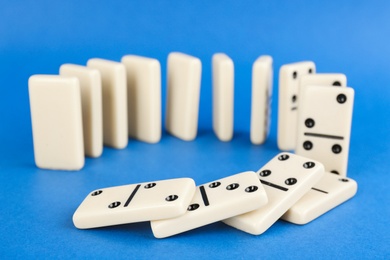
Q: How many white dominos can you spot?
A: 14